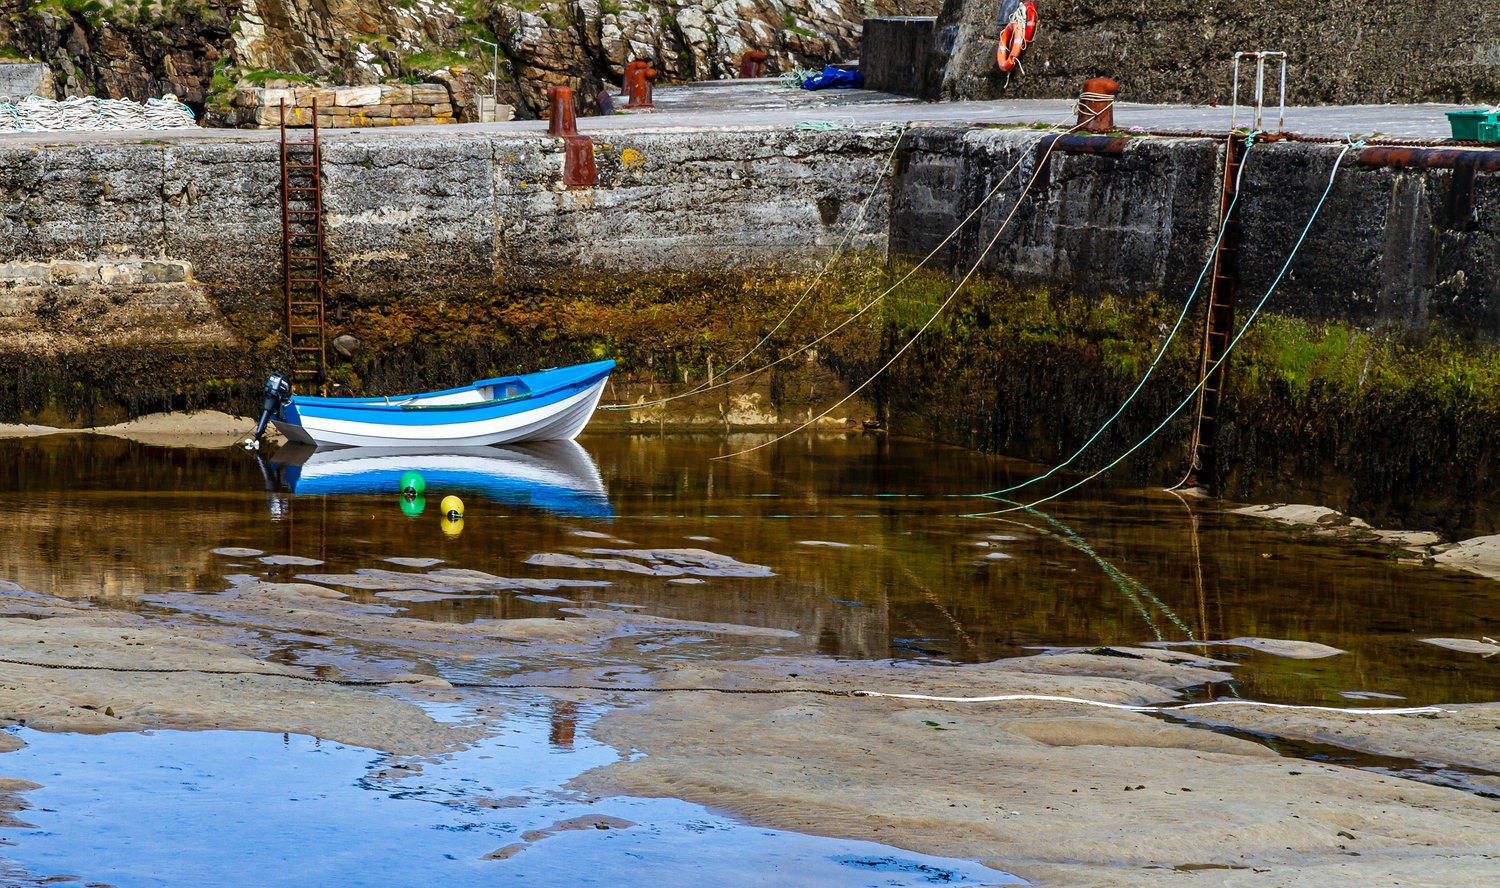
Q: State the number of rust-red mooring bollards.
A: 5